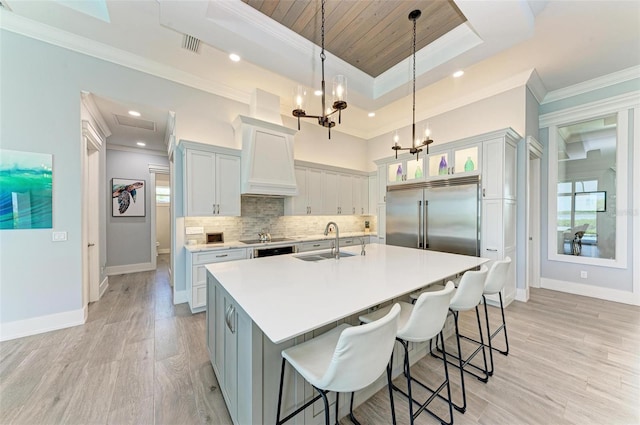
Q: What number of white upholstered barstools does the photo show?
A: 4